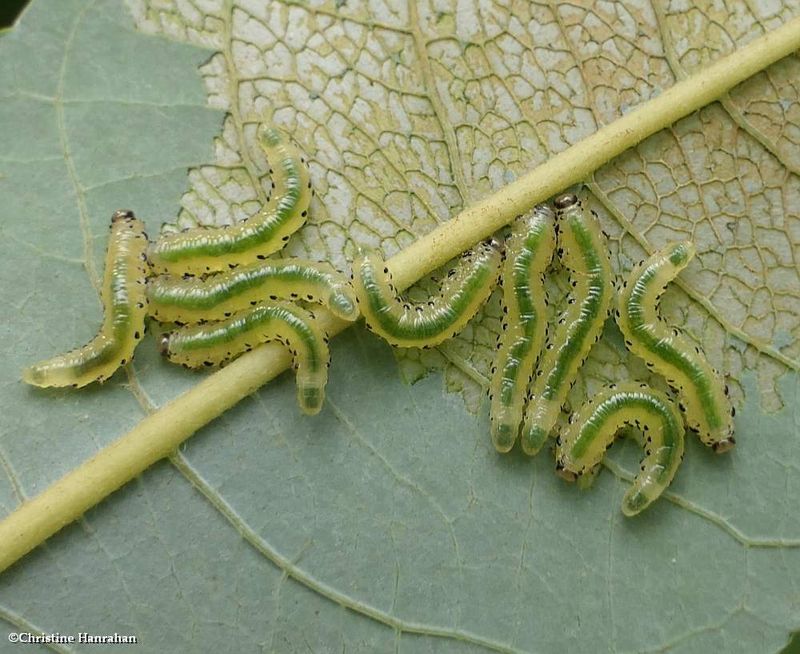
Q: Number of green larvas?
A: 9